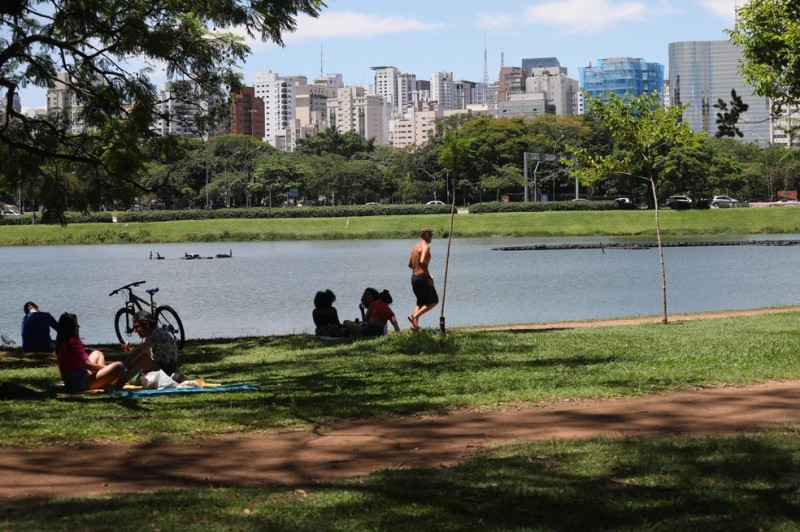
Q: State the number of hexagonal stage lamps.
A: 0